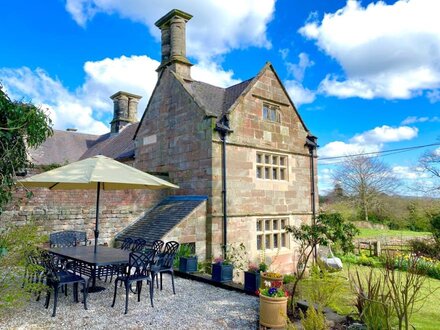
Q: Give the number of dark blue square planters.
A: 3